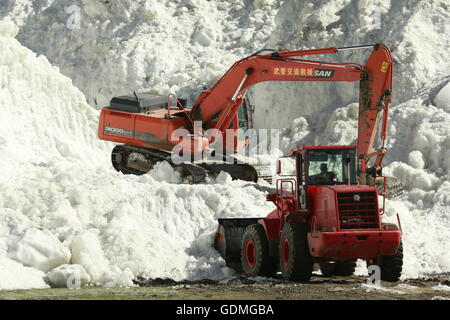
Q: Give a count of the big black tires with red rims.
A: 2